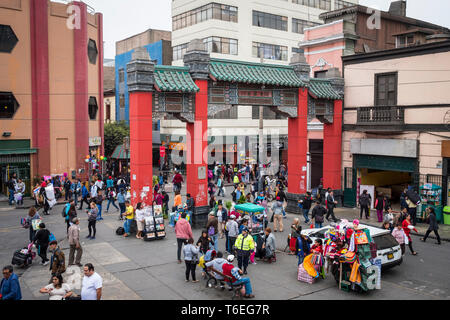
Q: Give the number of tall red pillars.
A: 4